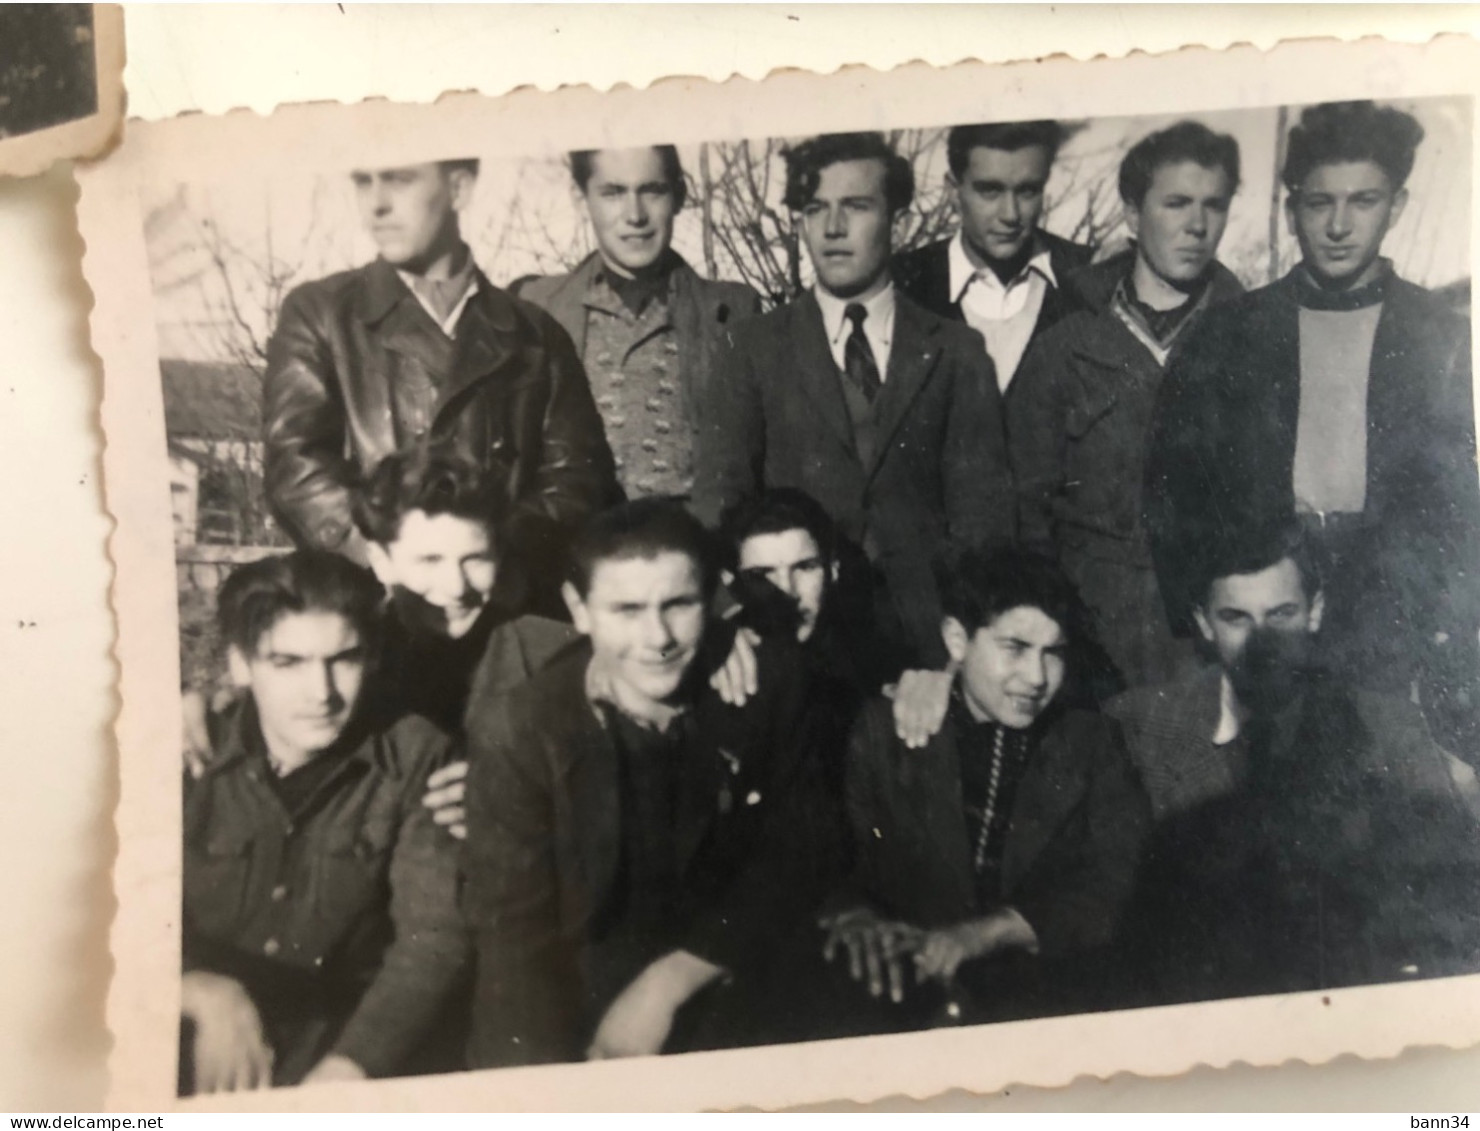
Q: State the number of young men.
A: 12